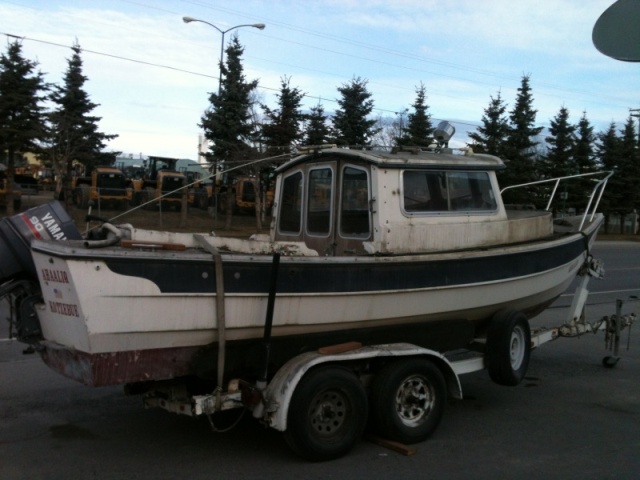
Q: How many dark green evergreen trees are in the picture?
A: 13